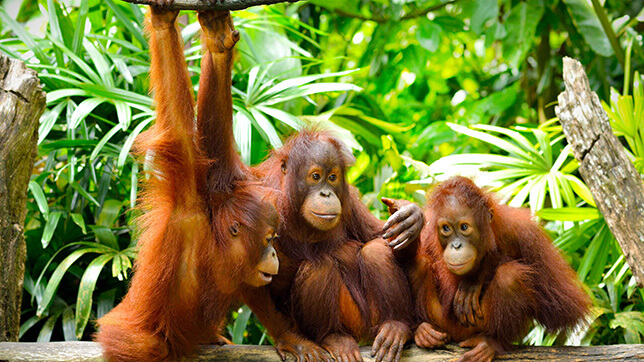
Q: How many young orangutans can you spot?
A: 3